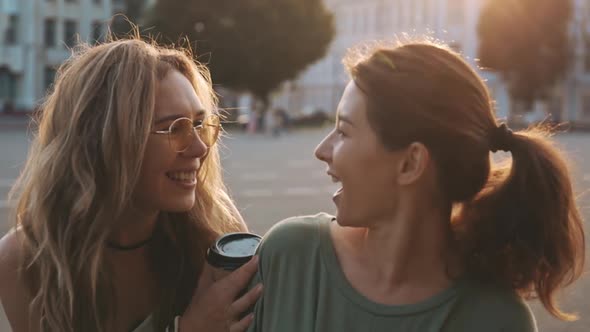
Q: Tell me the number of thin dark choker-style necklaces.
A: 1